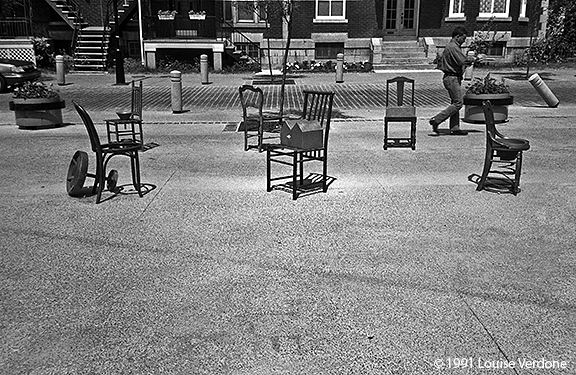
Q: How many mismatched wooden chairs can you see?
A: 6